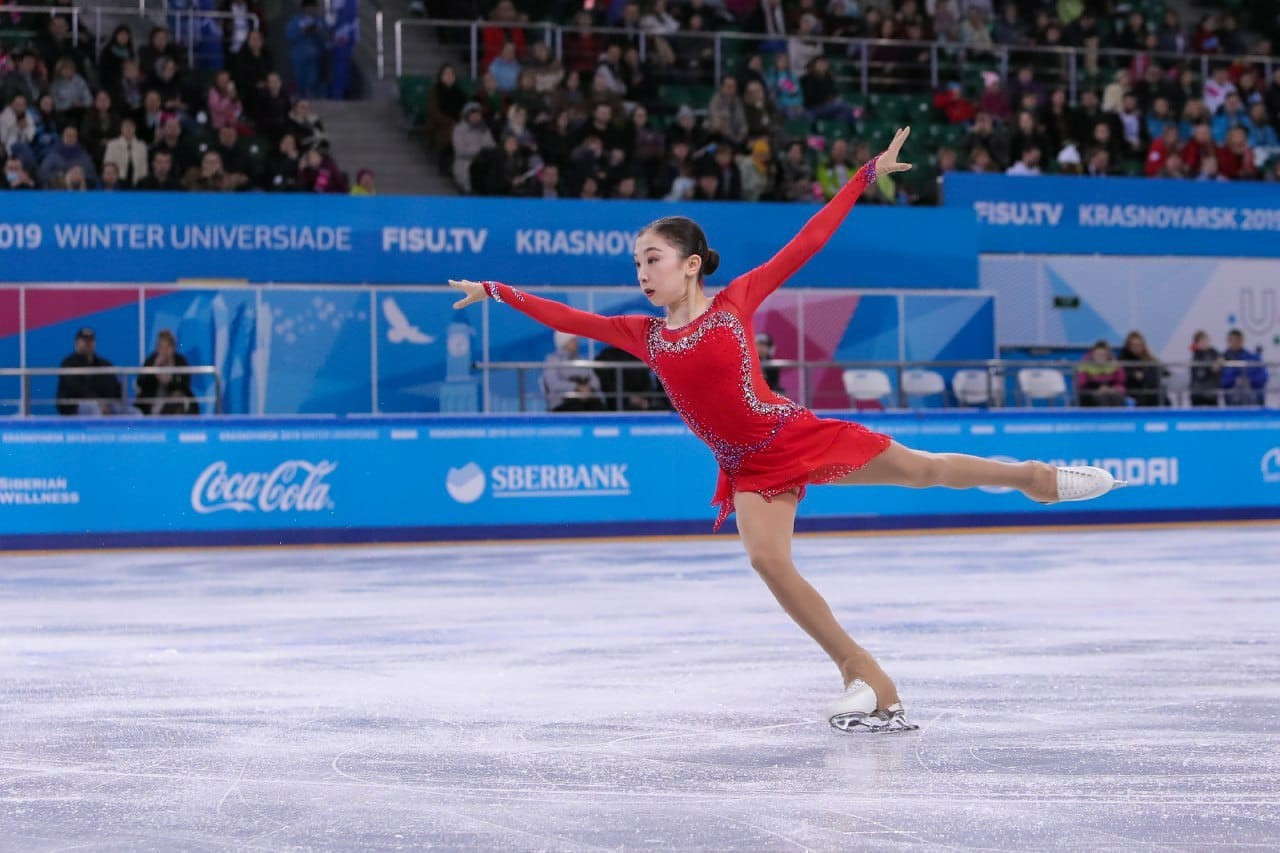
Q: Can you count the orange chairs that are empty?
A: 0